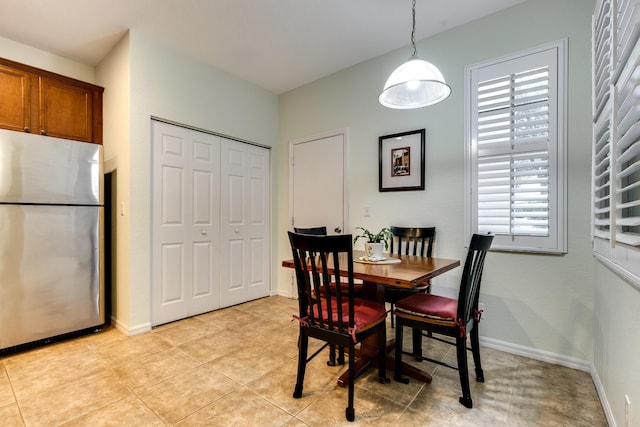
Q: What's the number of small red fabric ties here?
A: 4